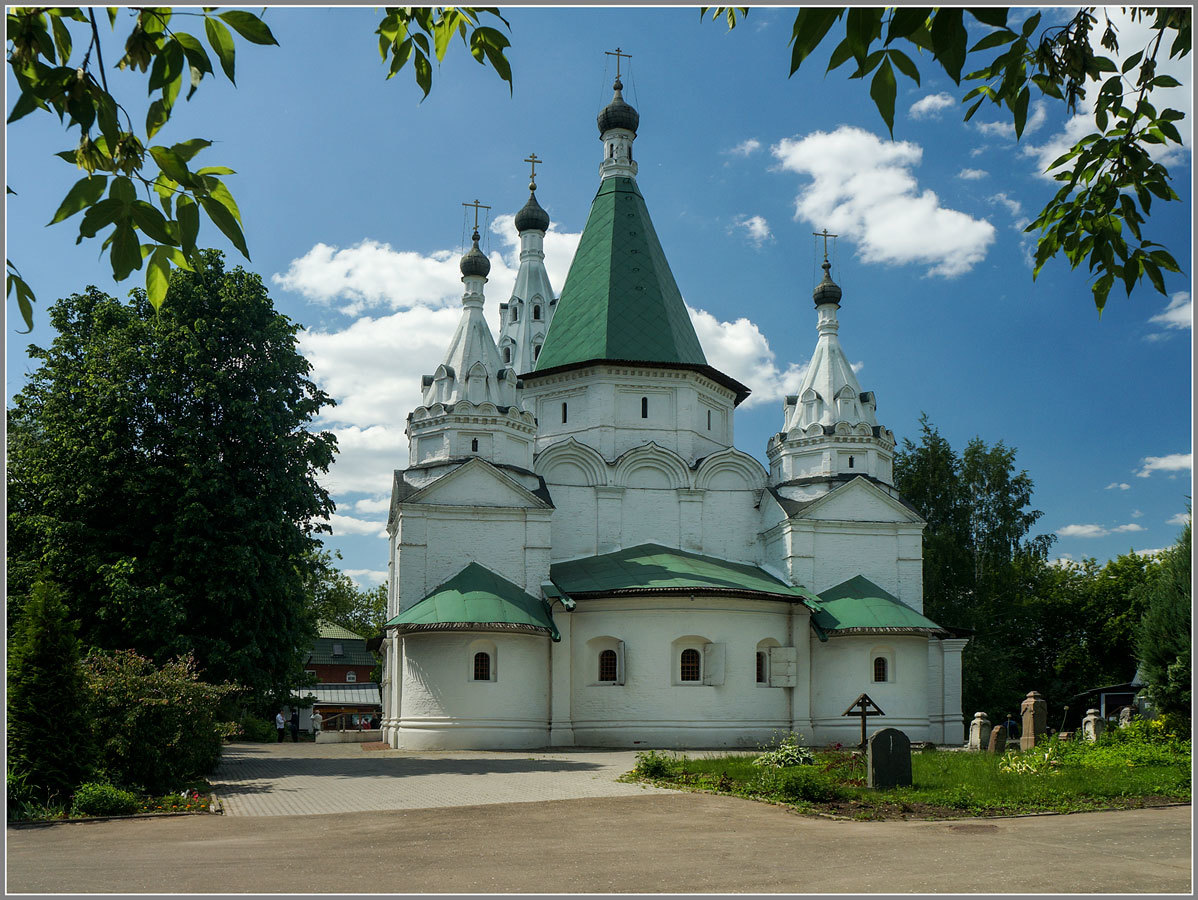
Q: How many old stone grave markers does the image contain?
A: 6